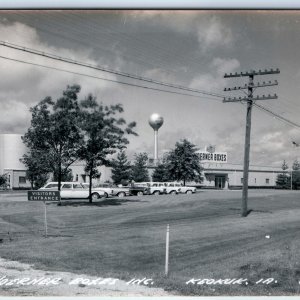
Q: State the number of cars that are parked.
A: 6